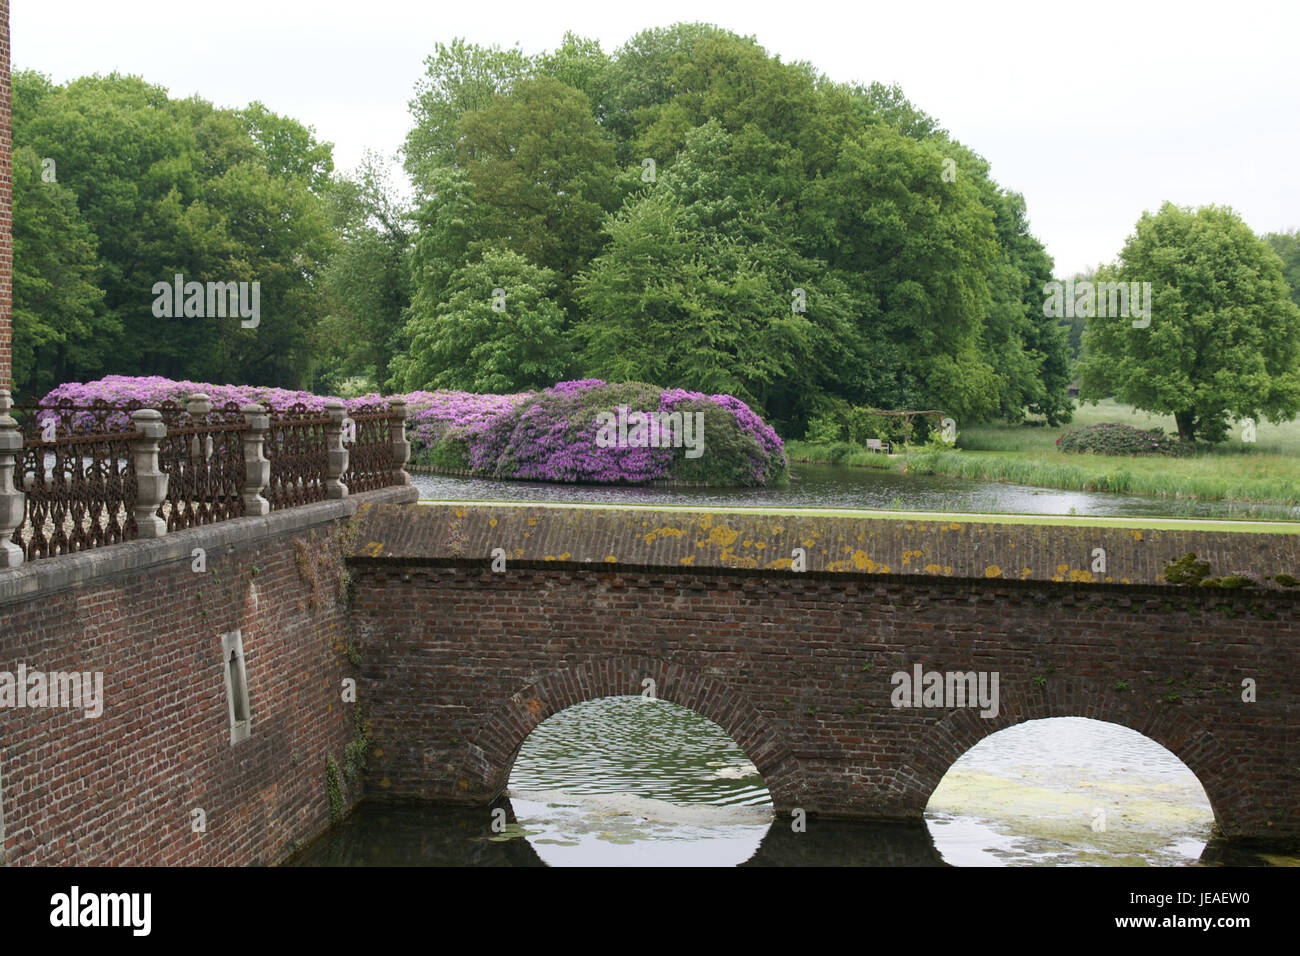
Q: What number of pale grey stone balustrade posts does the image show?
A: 6